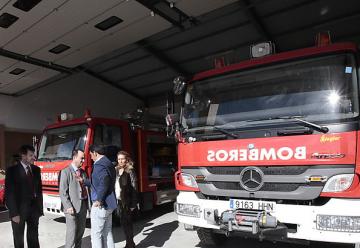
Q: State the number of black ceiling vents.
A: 5